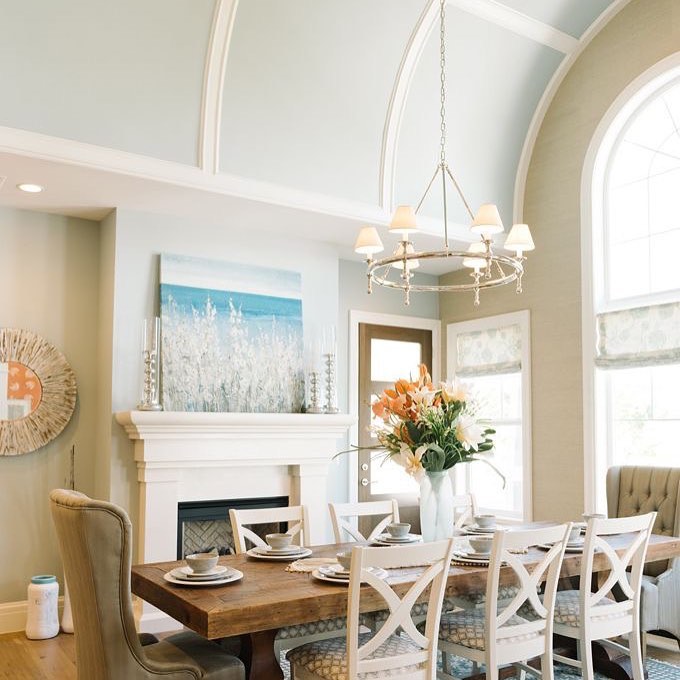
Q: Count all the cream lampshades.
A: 6